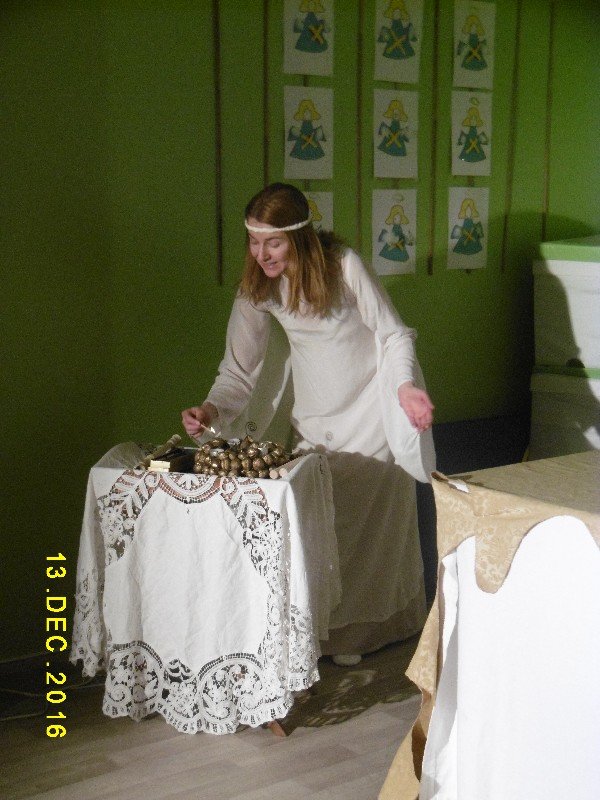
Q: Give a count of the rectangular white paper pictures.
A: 9